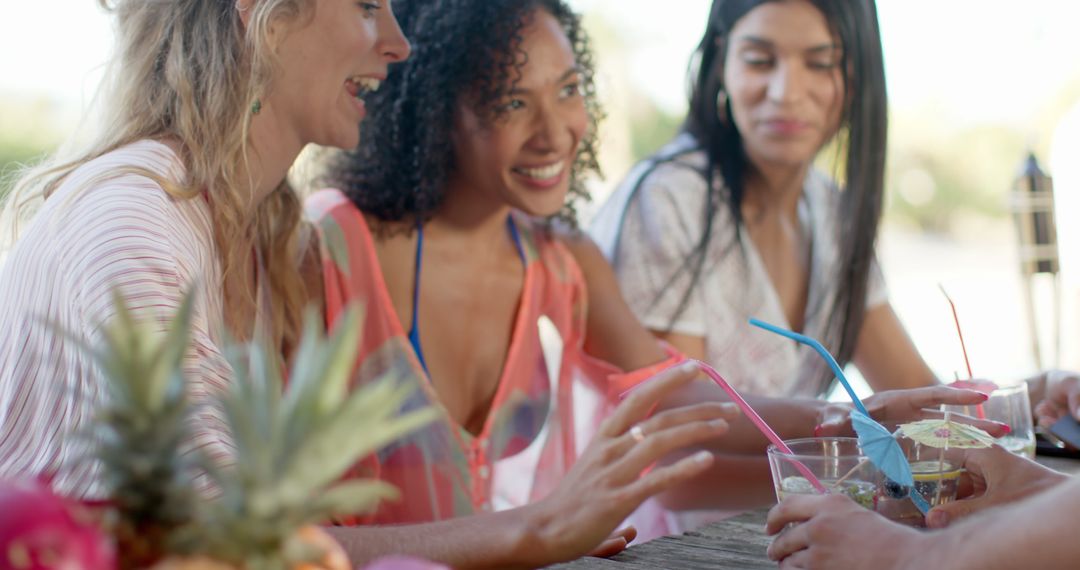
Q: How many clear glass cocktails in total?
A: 3